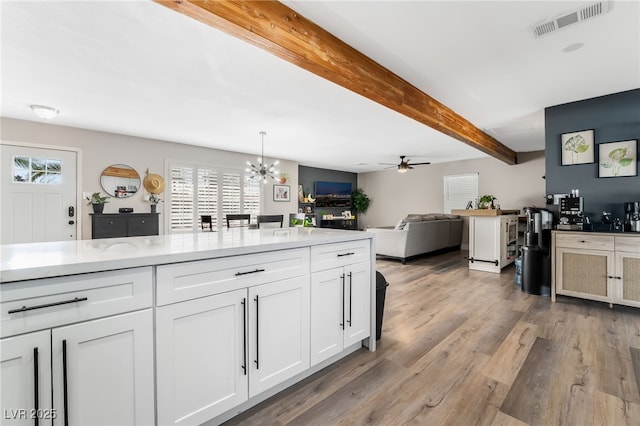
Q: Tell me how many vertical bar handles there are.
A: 6